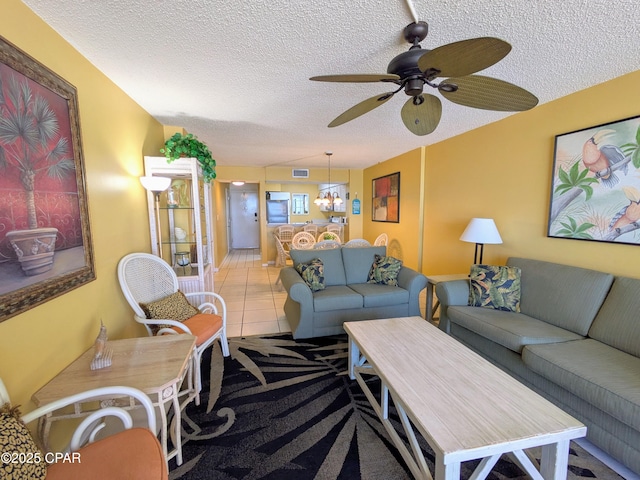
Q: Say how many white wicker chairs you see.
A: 2